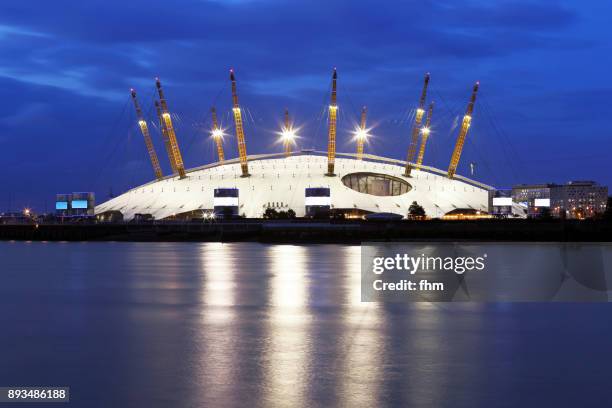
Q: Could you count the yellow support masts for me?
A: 11